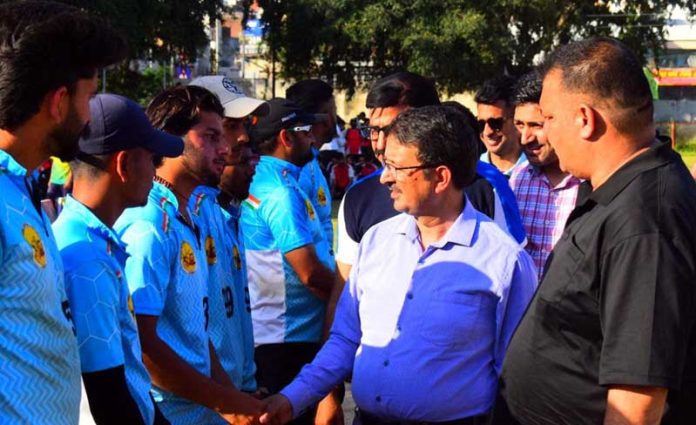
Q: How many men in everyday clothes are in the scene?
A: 5